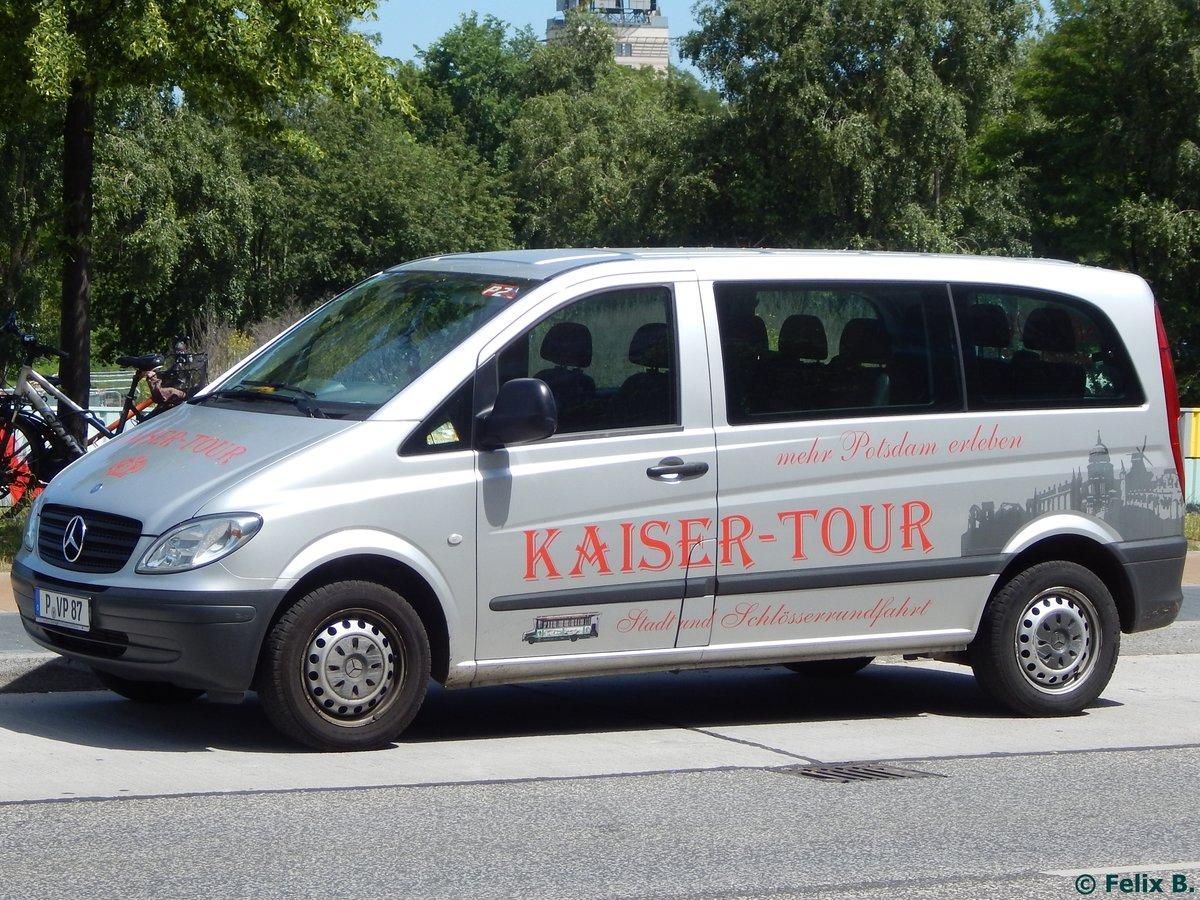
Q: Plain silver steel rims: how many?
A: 2